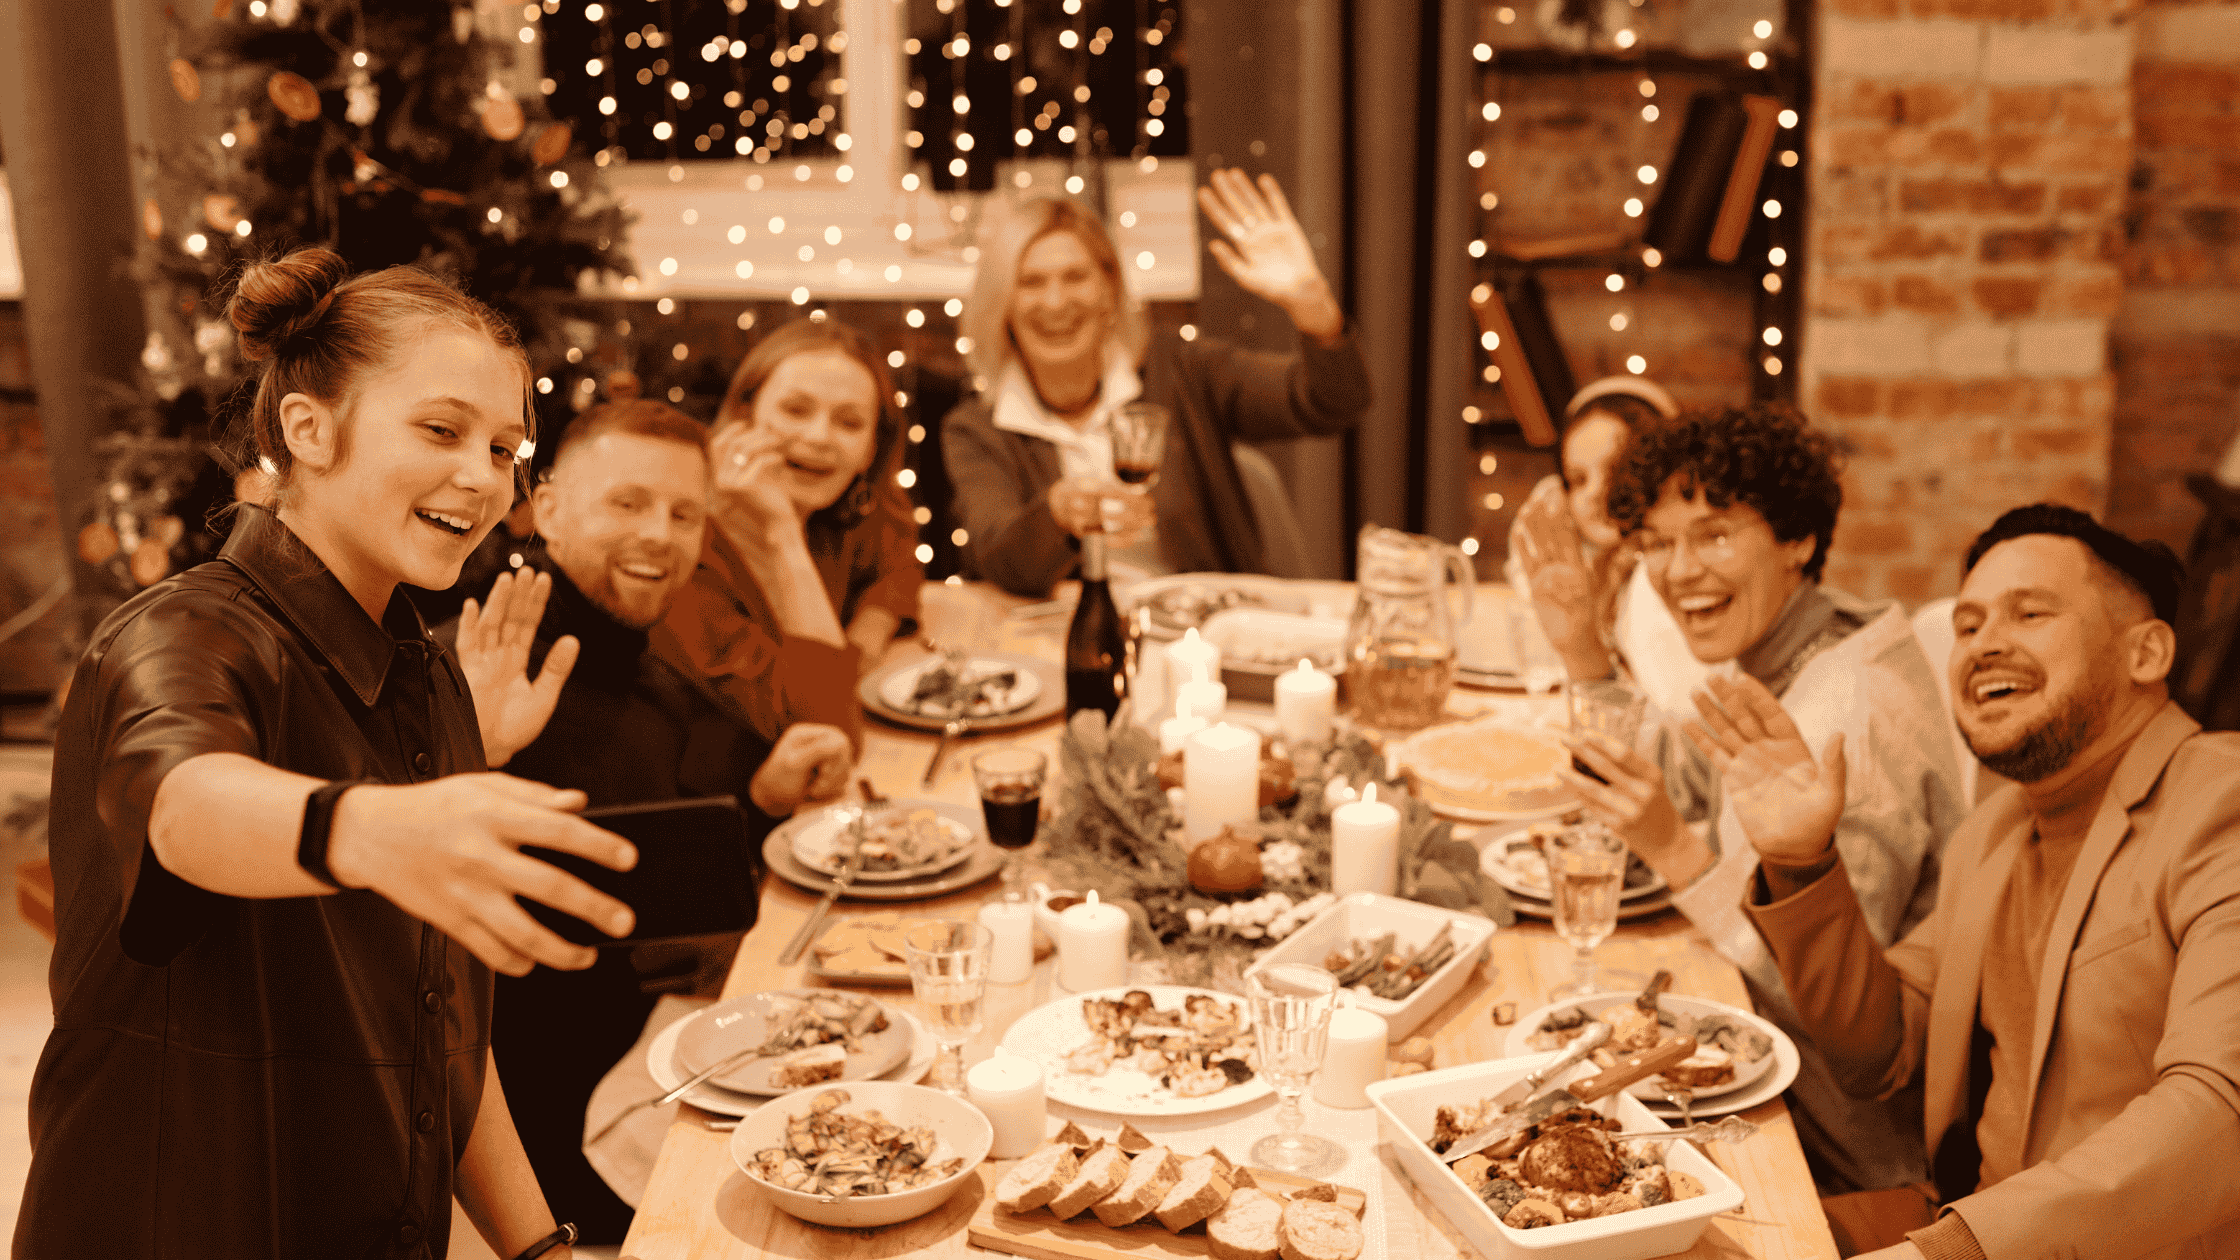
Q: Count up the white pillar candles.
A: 10